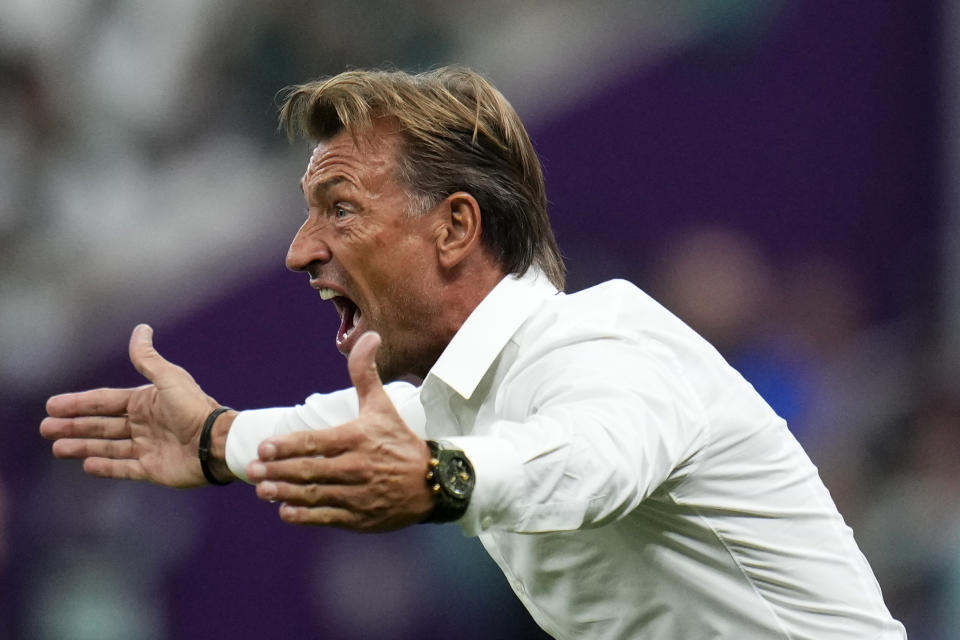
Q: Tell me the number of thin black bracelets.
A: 1